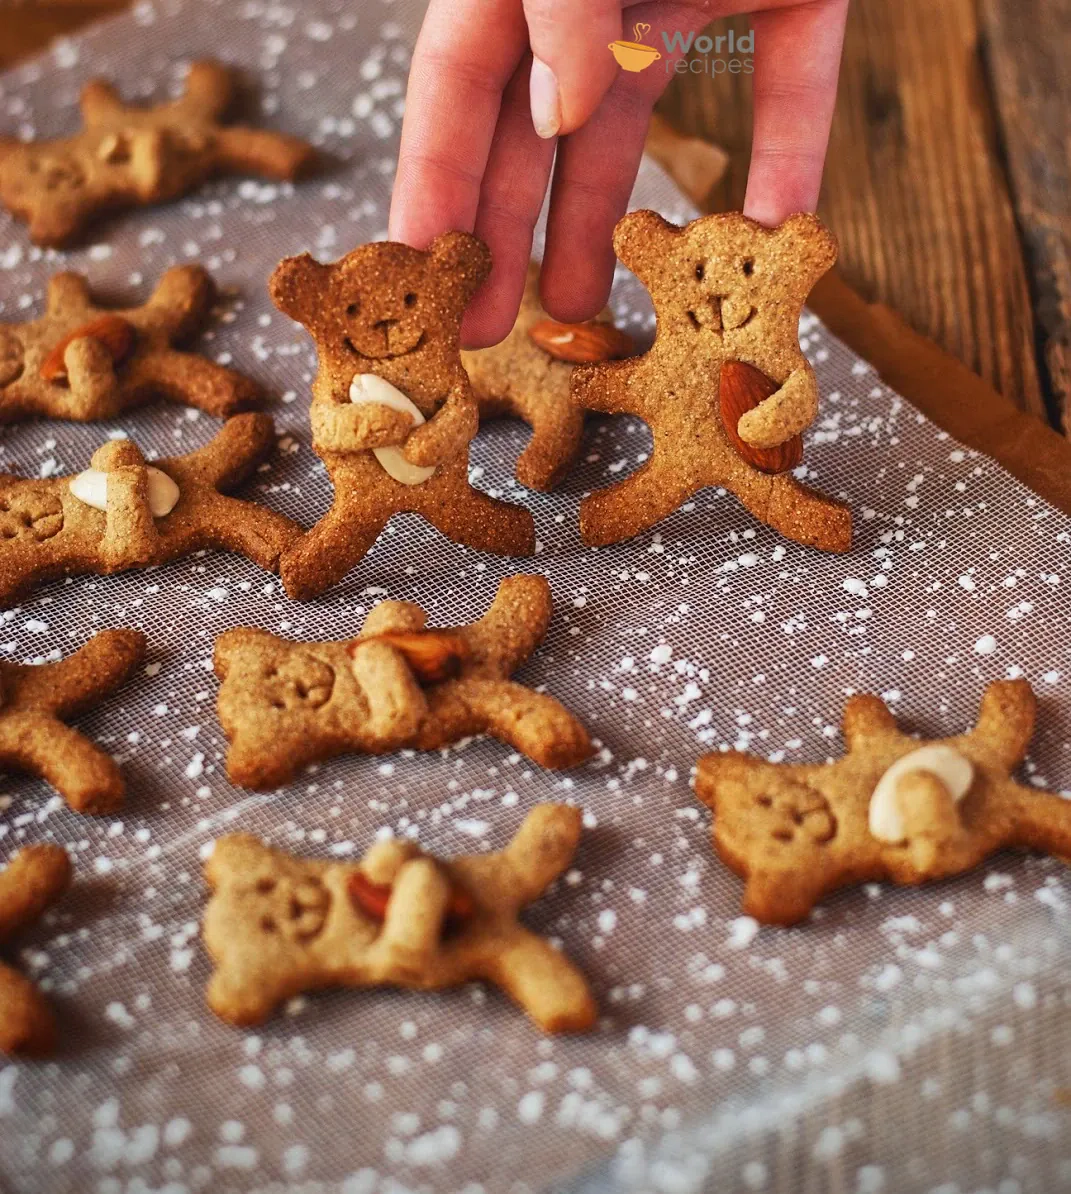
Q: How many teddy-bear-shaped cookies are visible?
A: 11